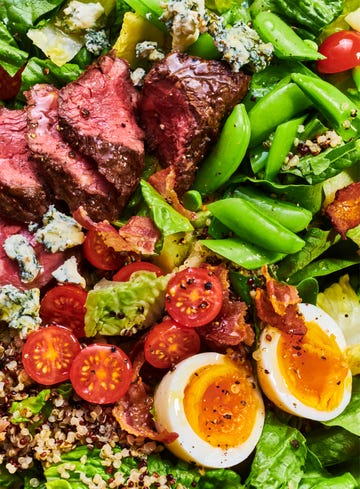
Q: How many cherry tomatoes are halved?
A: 7